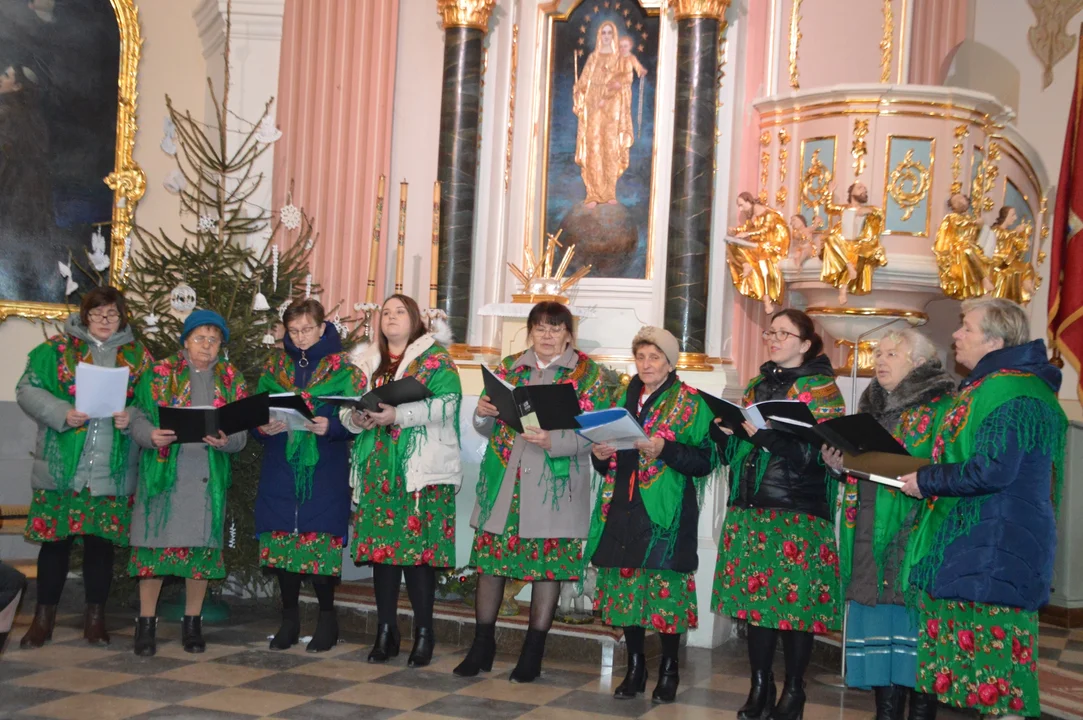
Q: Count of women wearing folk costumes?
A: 9